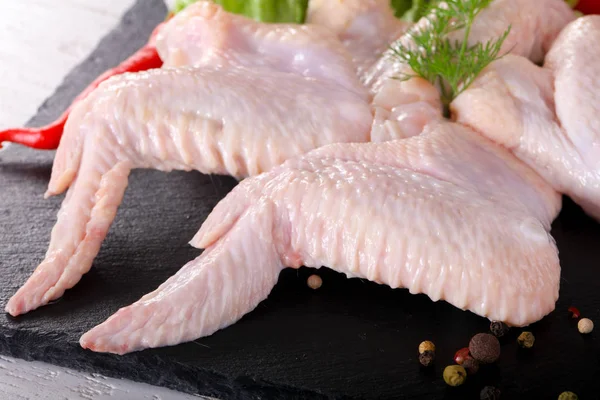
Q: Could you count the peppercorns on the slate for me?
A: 13